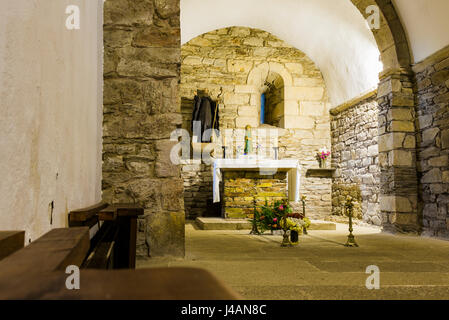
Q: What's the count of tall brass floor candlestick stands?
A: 4